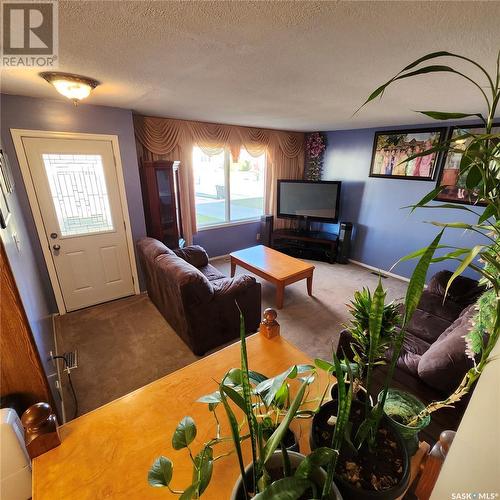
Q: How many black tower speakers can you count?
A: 2